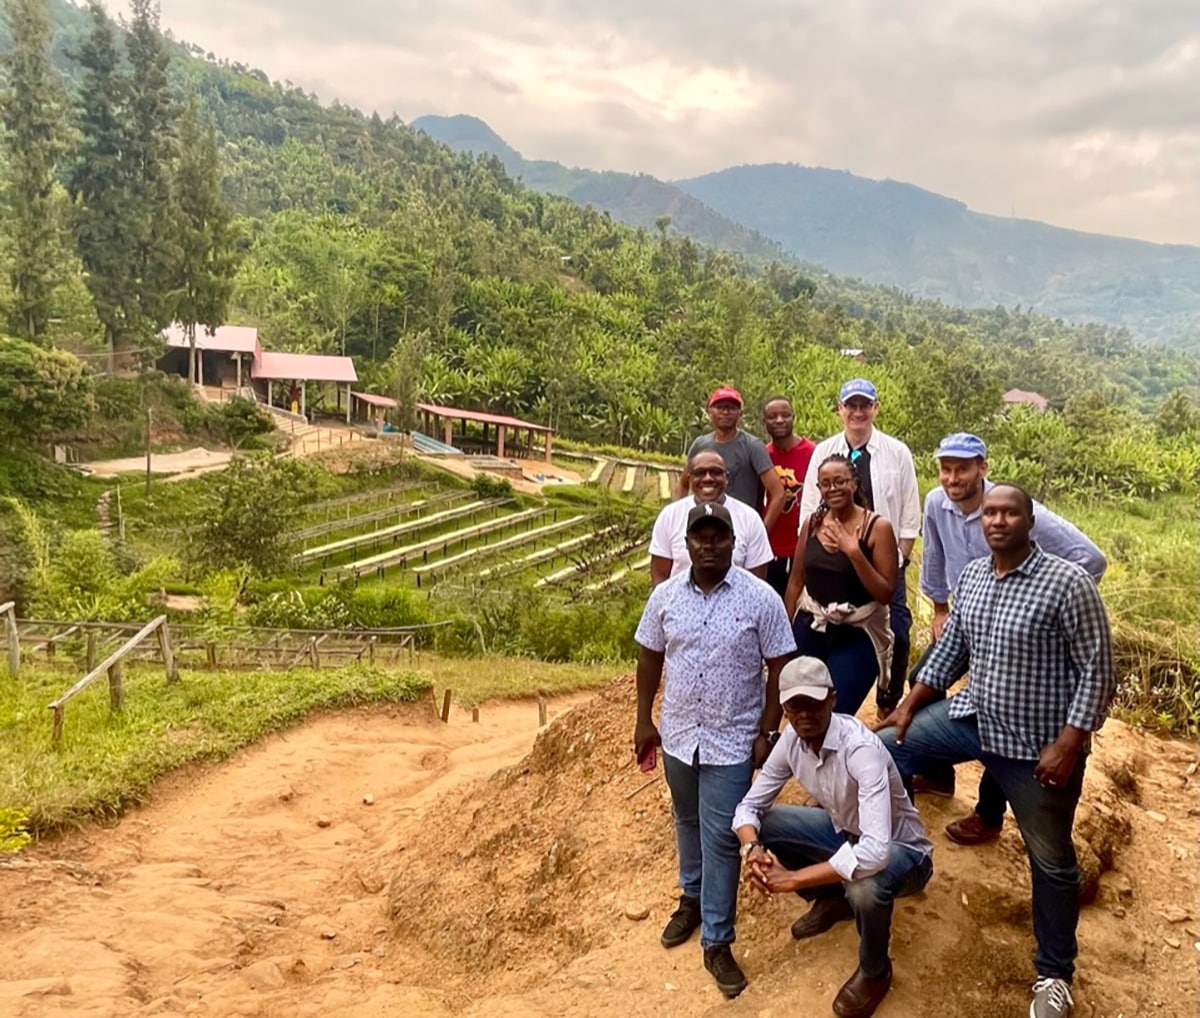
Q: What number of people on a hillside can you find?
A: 9